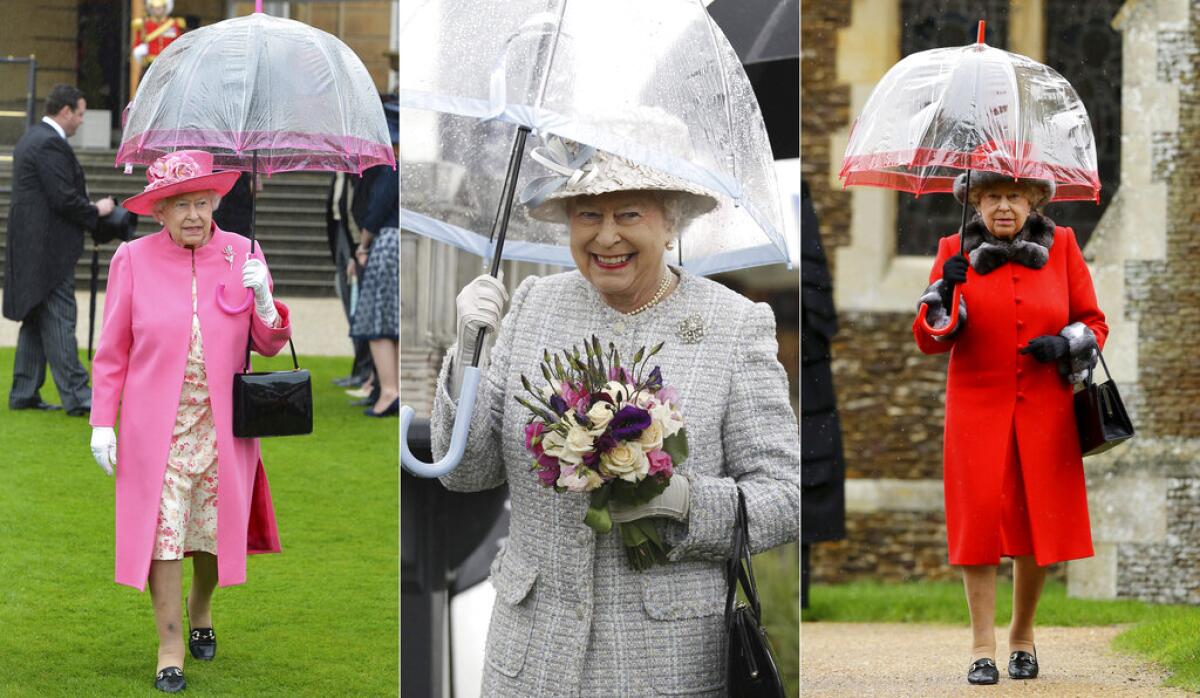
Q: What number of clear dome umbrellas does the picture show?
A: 3